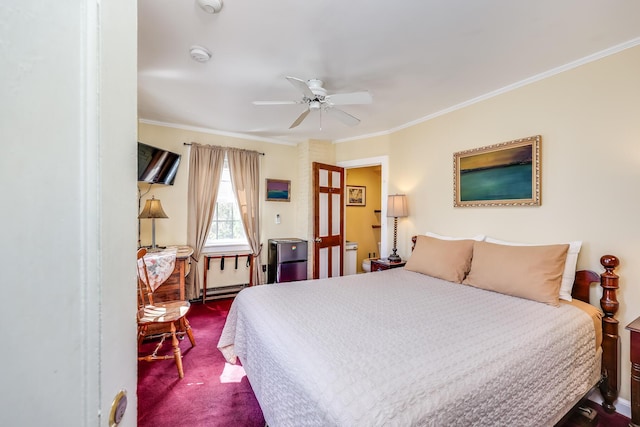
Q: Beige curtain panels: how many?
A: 2